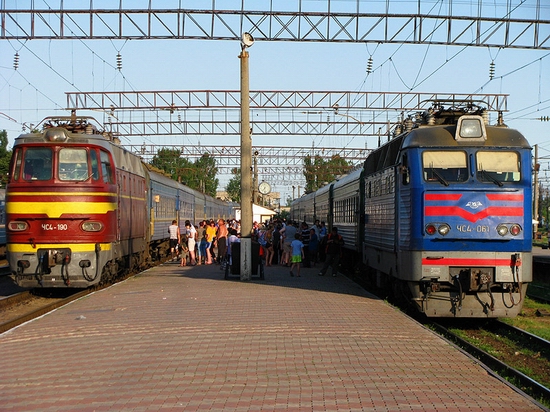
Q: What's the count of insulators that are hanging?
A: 4